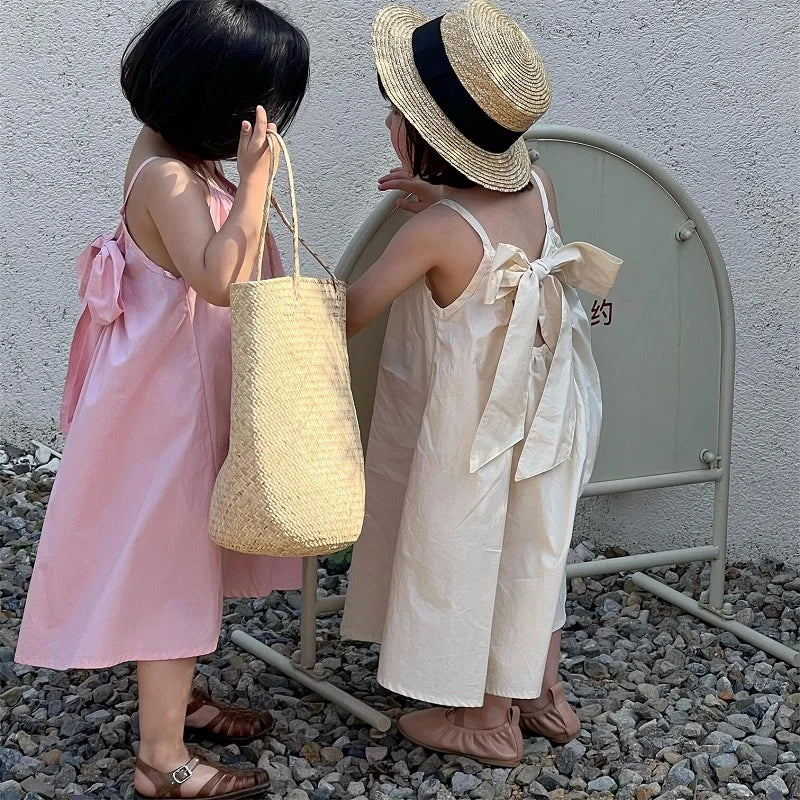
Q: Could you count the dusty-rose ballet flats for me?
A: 2